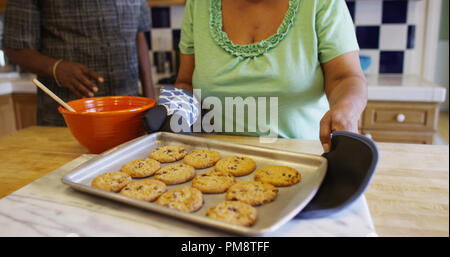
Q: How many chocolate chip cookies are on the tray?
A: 12